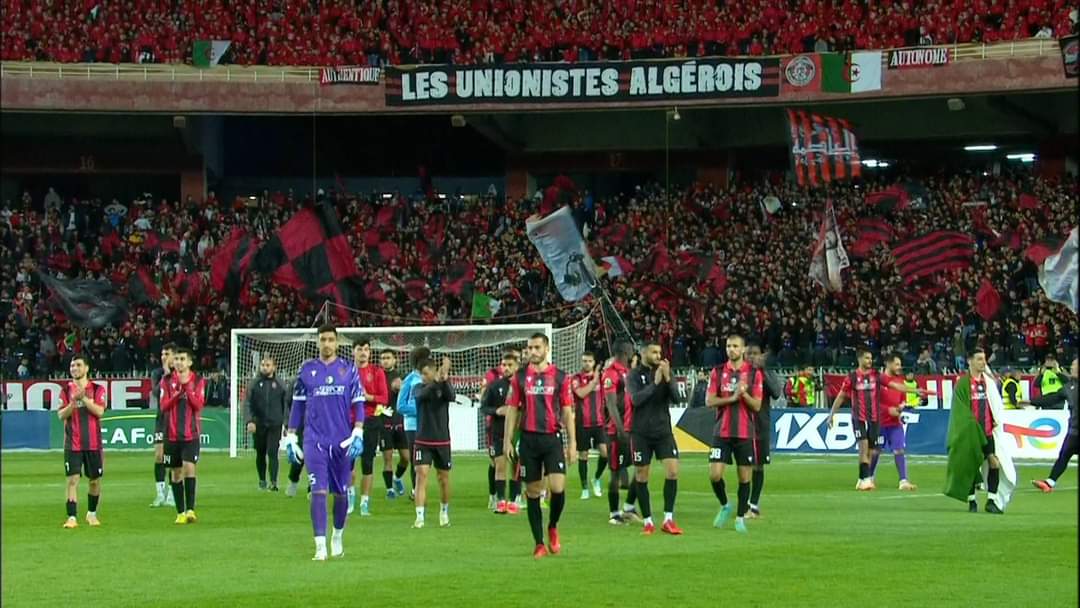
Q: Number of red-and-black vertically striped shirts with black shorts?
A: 8